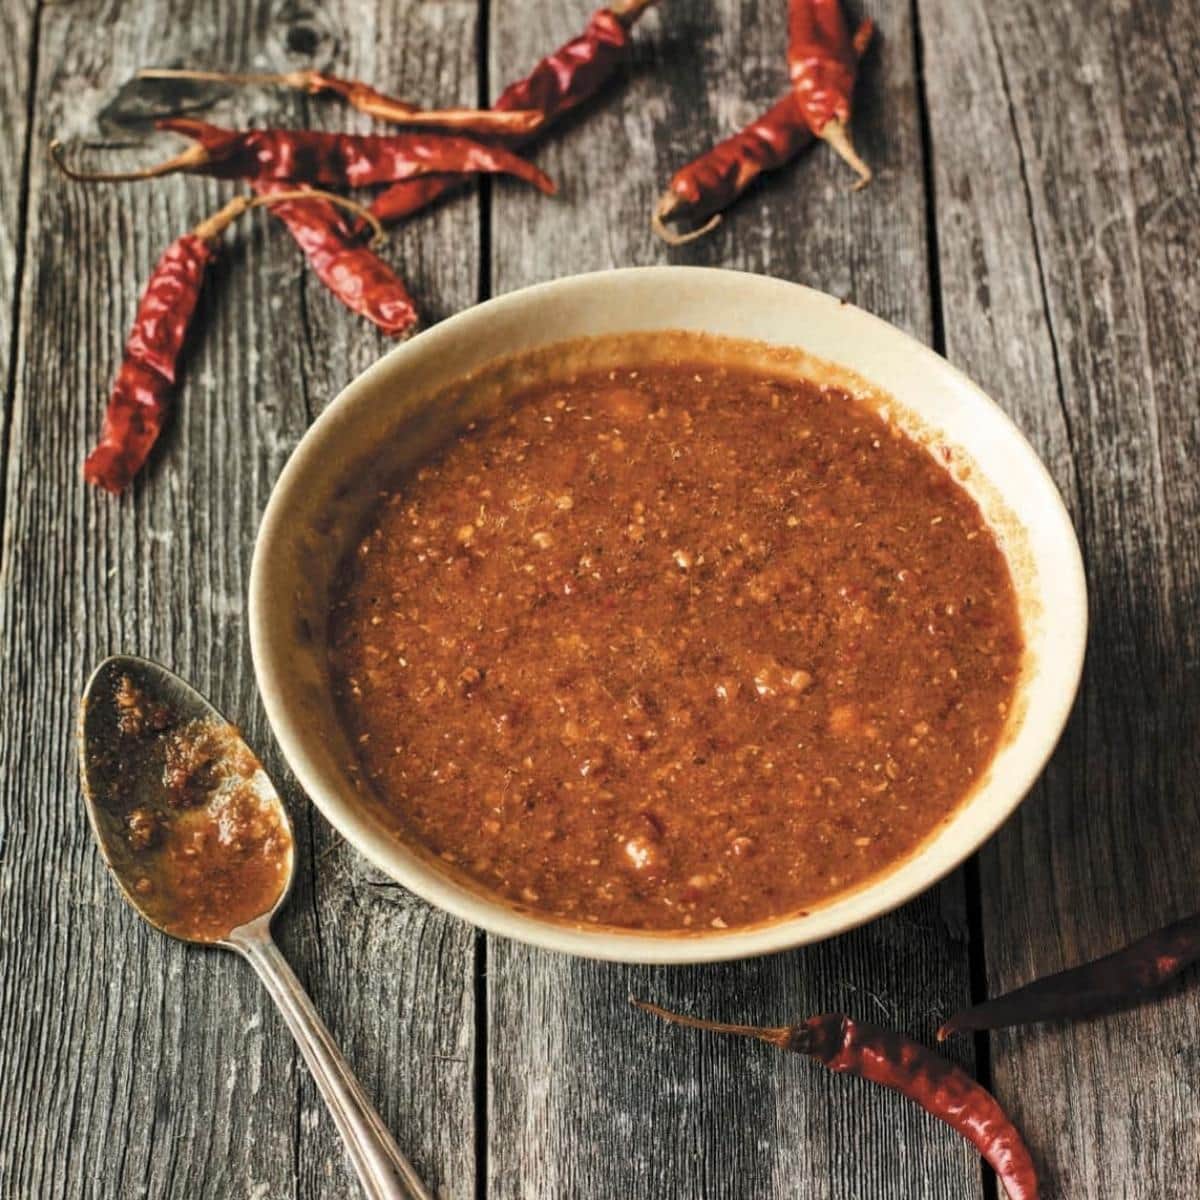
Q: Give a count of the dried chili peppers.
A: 9